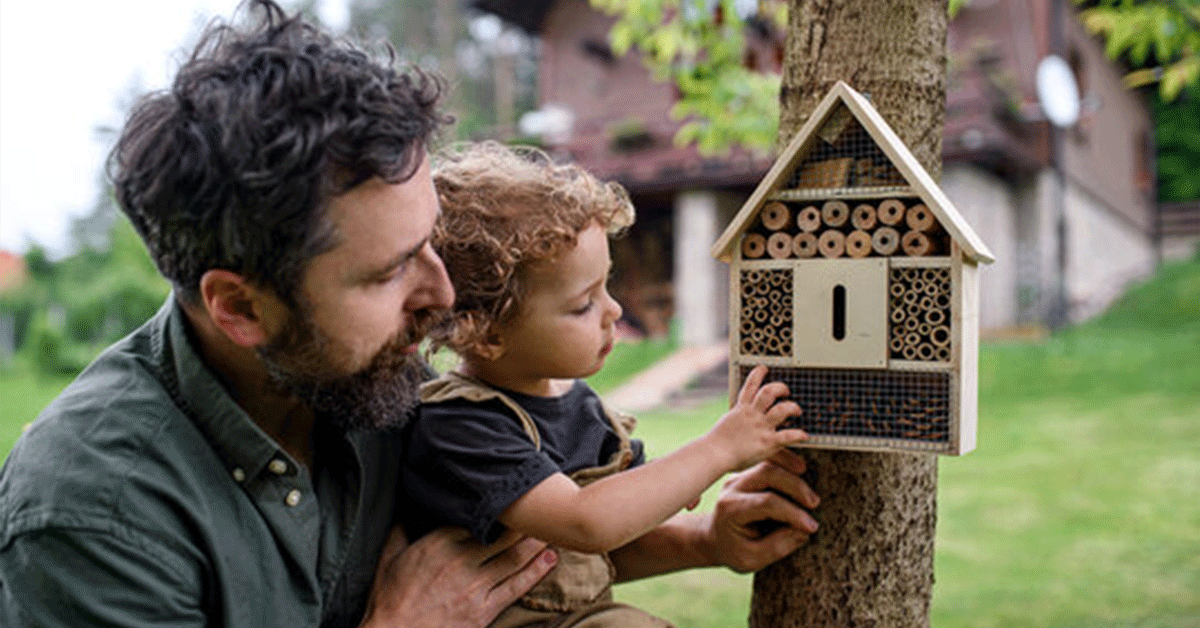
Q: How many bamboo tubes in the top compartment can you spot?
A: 13